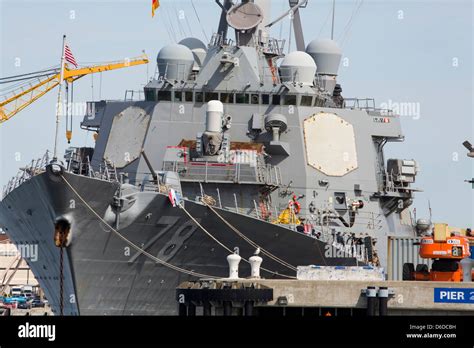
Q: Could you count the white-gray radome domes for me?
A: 4